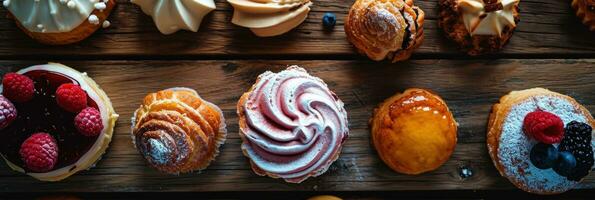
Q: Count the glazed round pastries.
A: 1